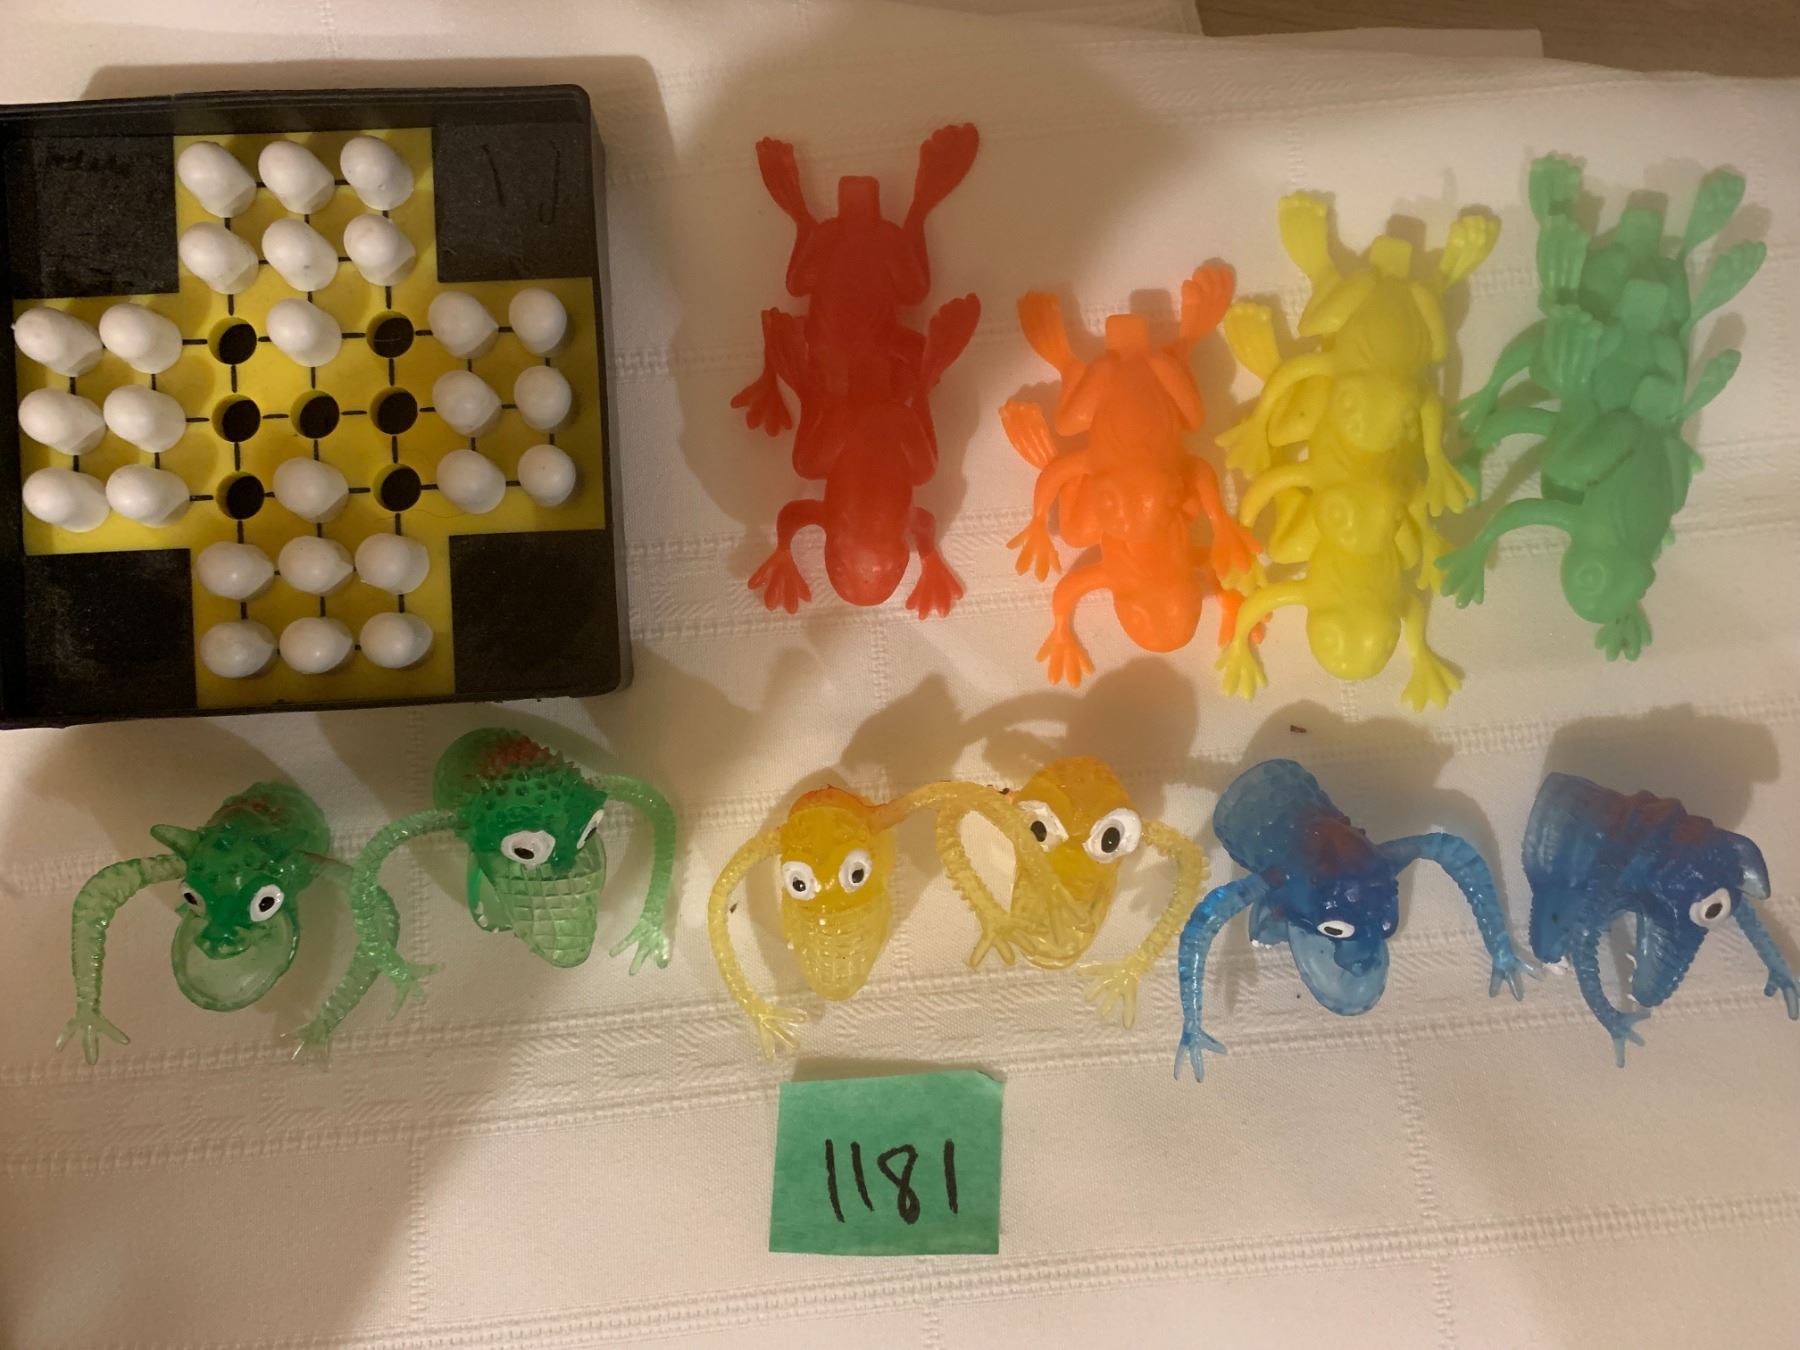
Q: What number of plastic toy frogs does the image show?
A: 10